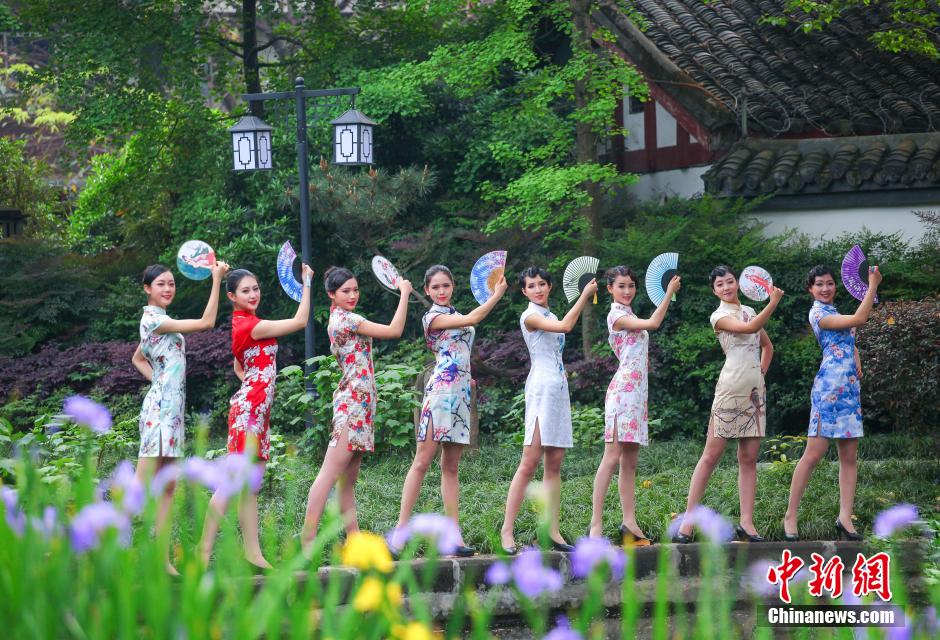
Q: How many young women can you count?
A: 8